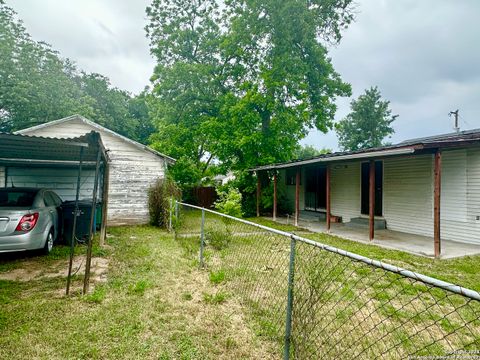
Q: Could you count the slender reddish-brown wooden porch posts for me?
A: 6